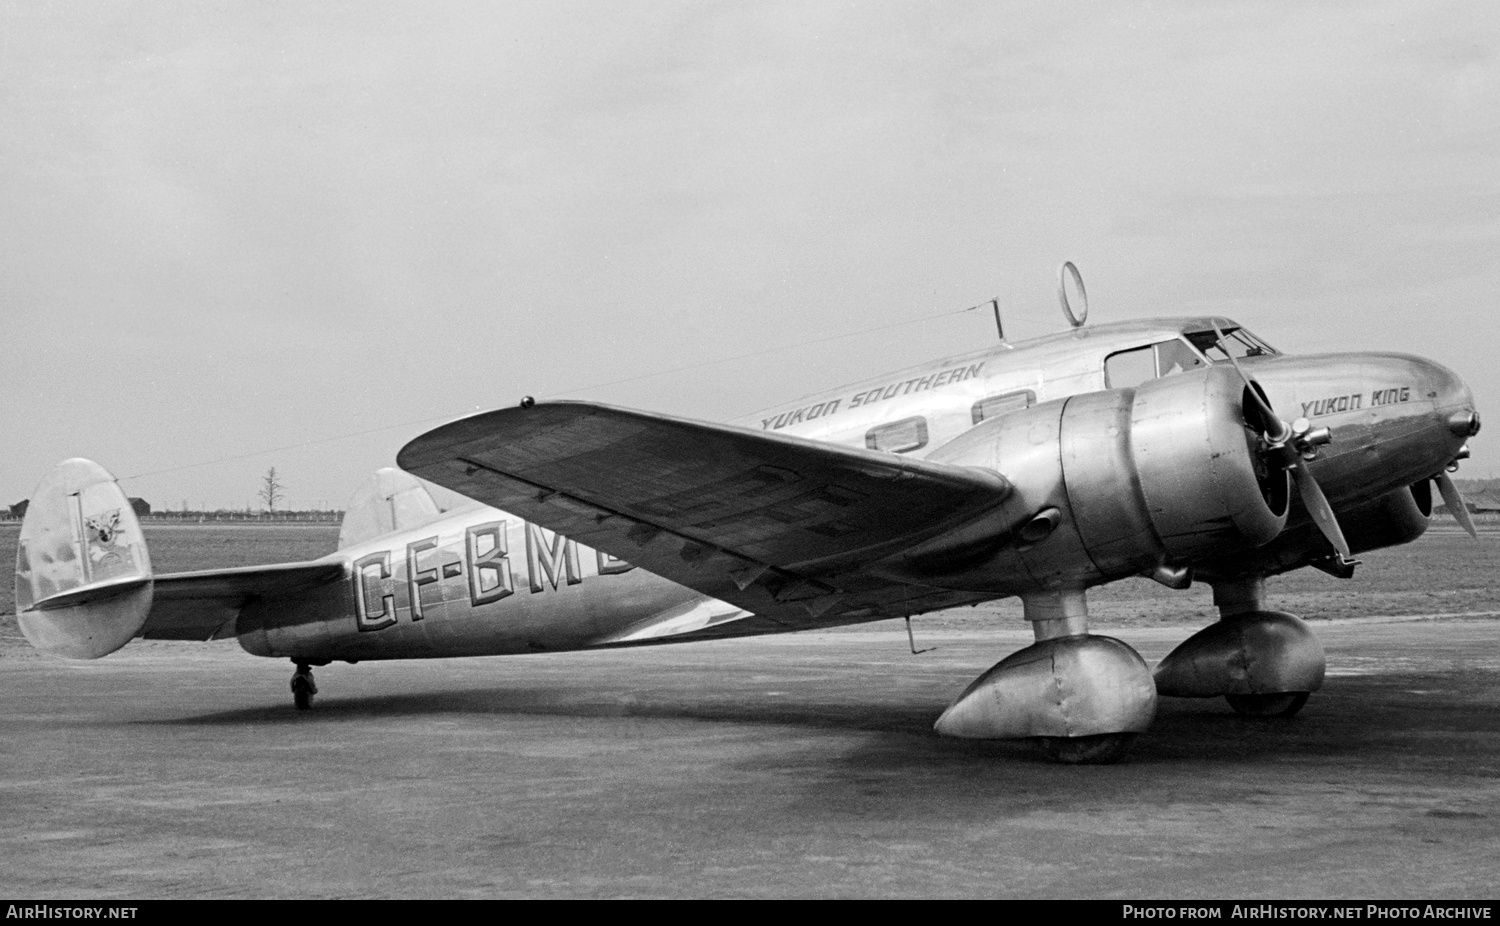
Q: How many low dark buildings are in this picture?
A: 2